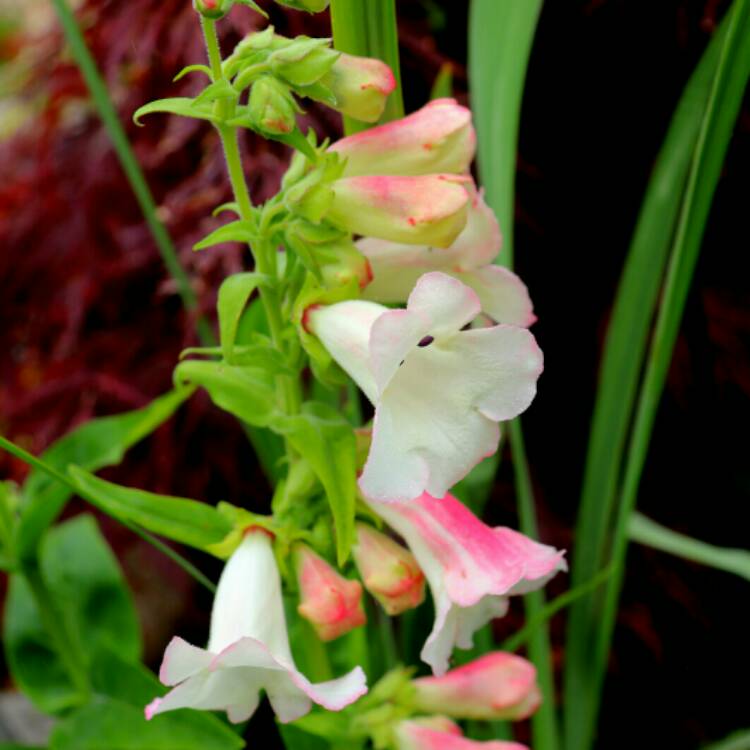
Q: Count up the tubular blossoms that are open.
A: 4